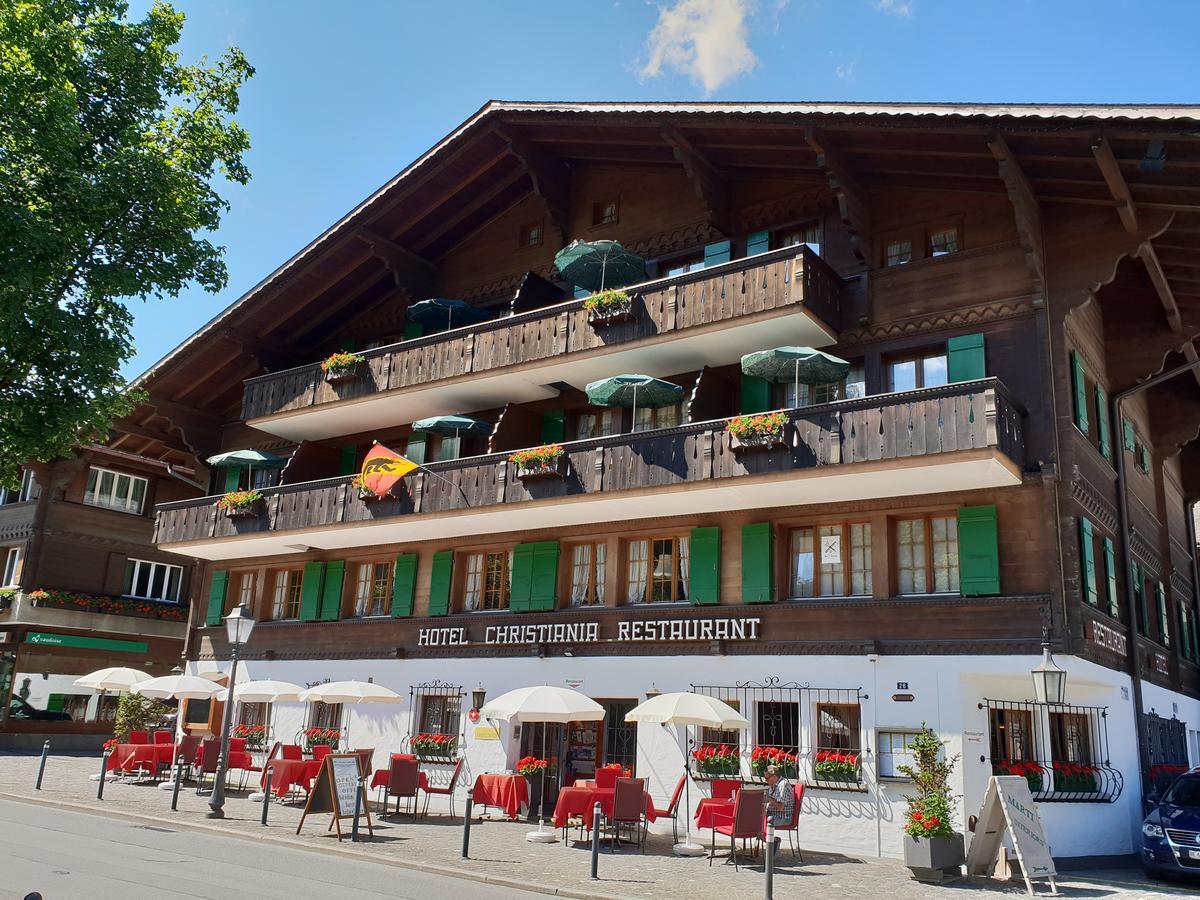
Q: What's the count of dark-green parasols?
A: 6